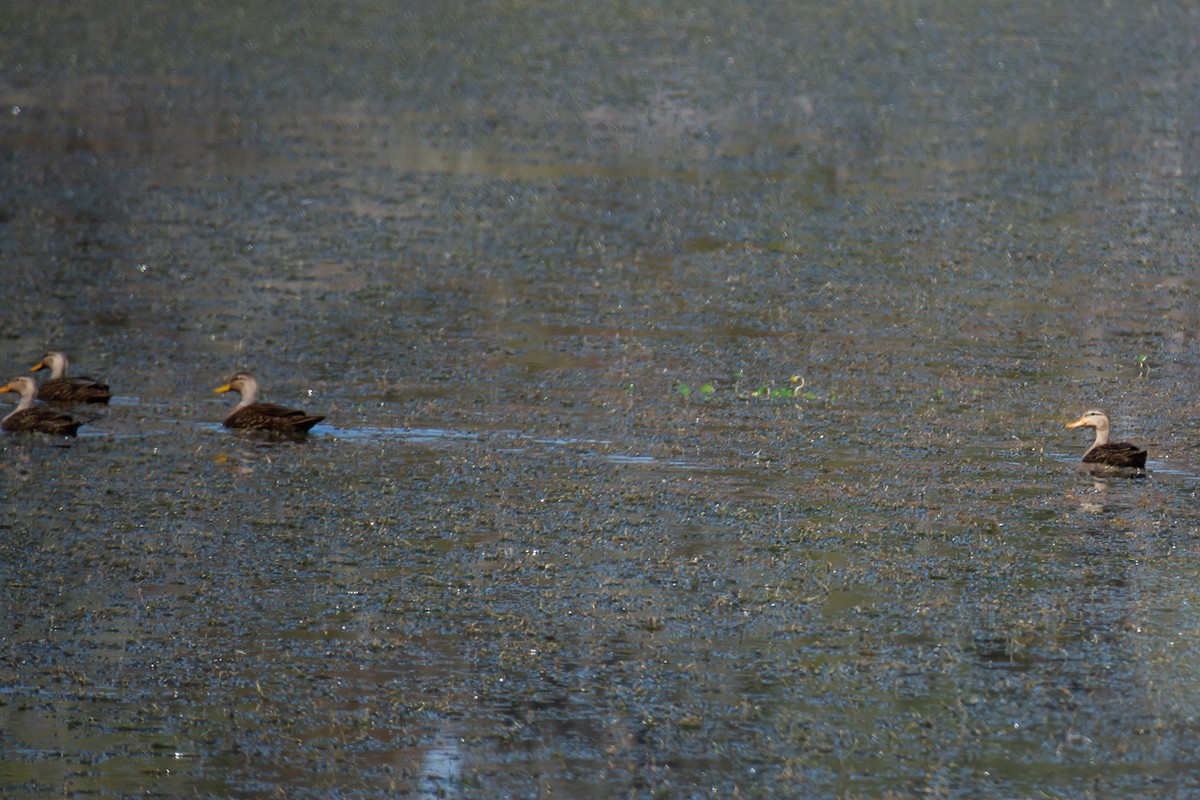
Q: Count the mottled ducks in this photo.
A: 4